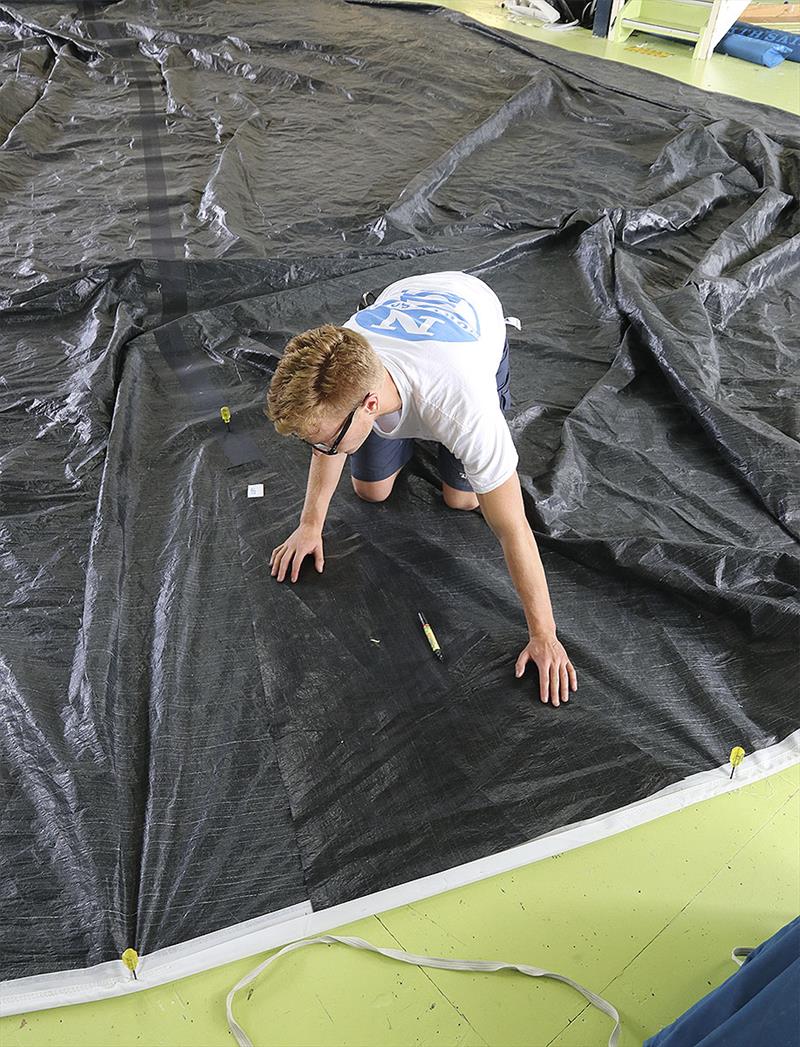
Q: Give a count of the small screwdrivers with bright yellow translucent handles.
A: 3